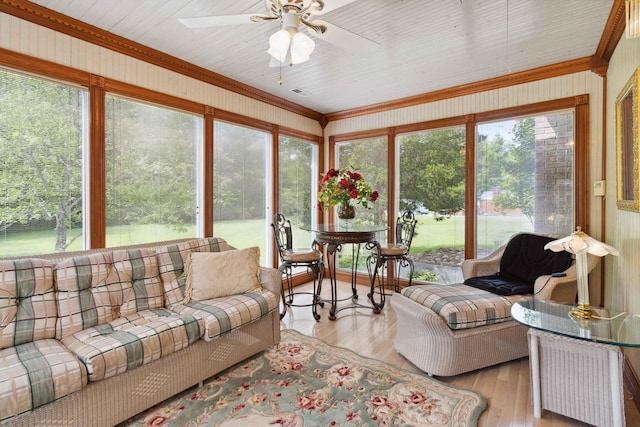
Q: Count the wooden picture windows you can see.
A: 7